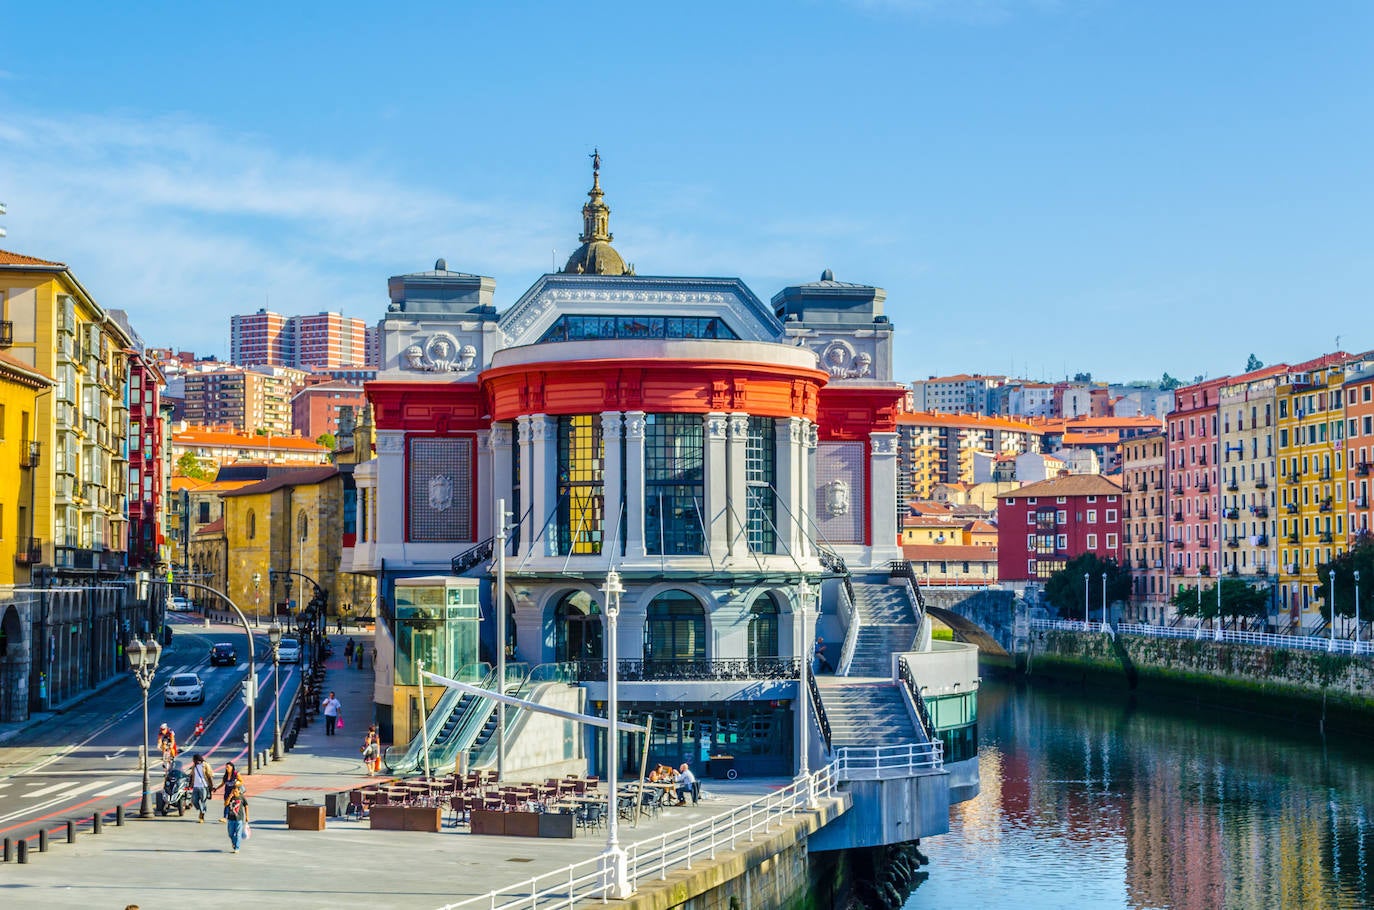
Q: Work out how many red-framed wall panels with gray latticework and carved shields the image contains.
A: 2